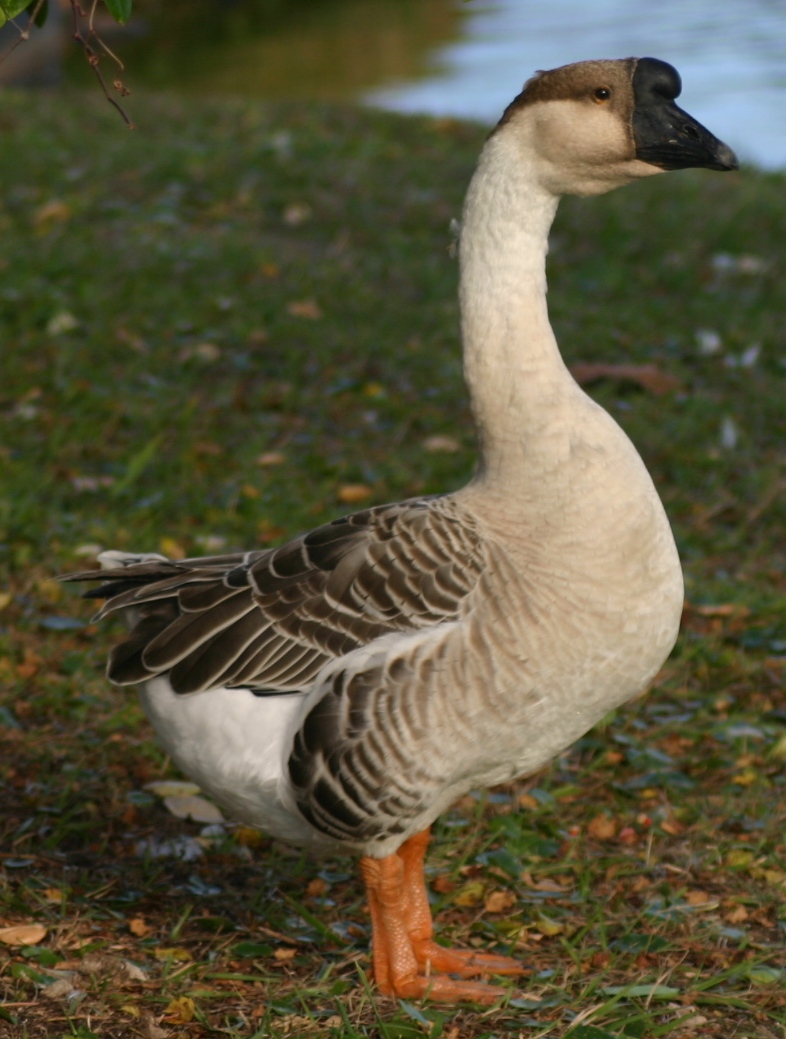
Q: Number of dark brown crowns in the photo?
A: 1